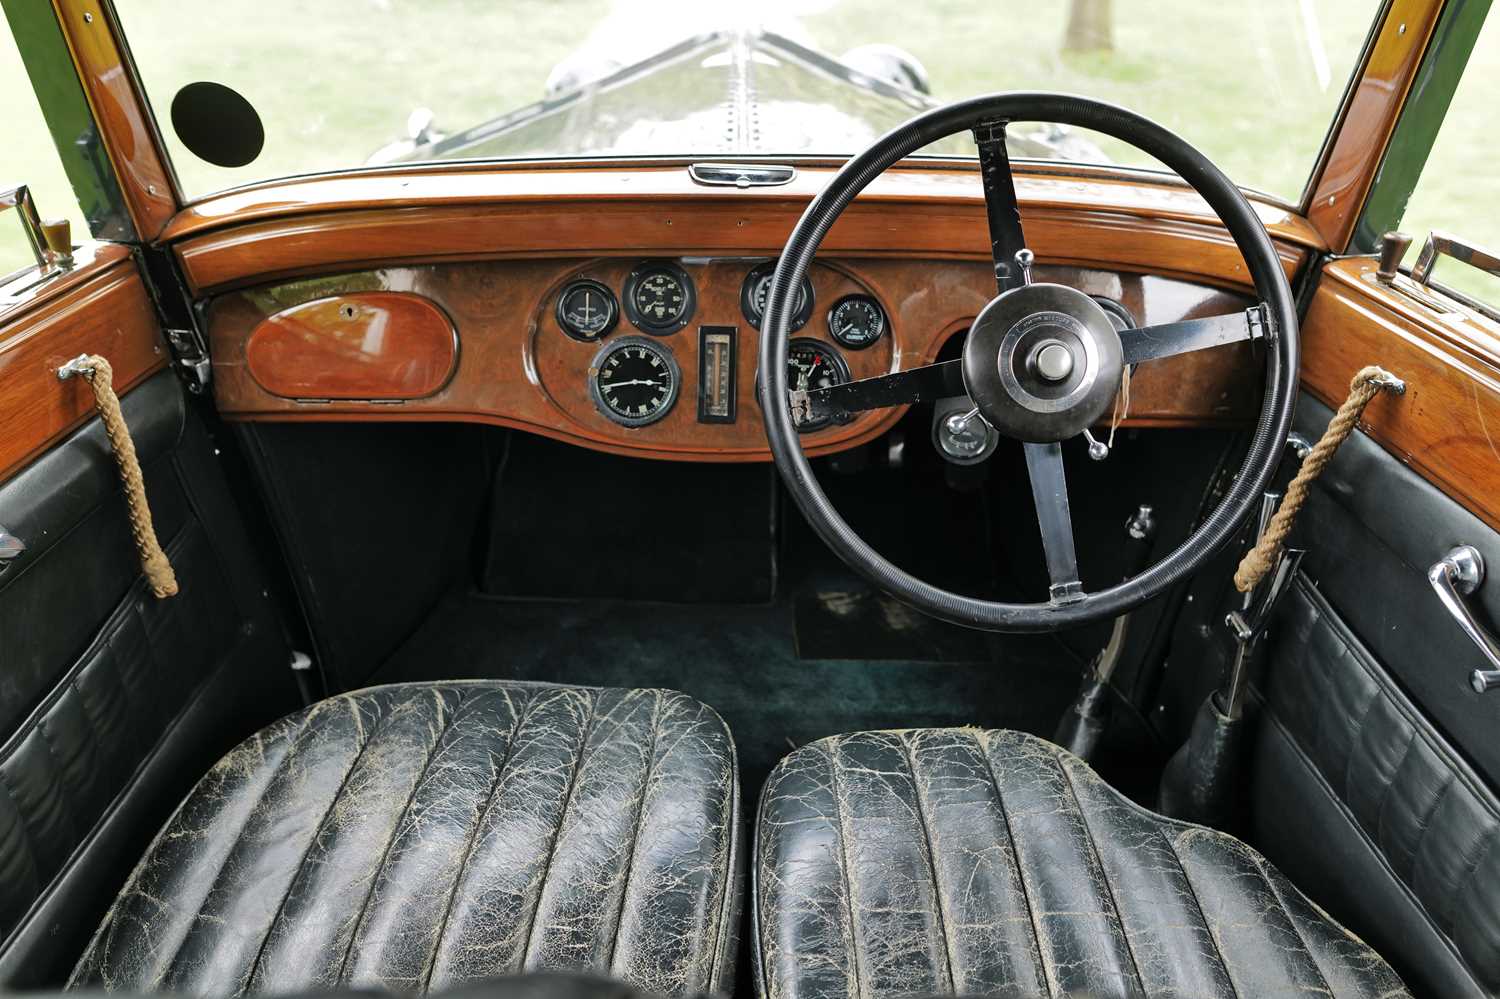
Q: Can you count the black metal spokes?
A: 4